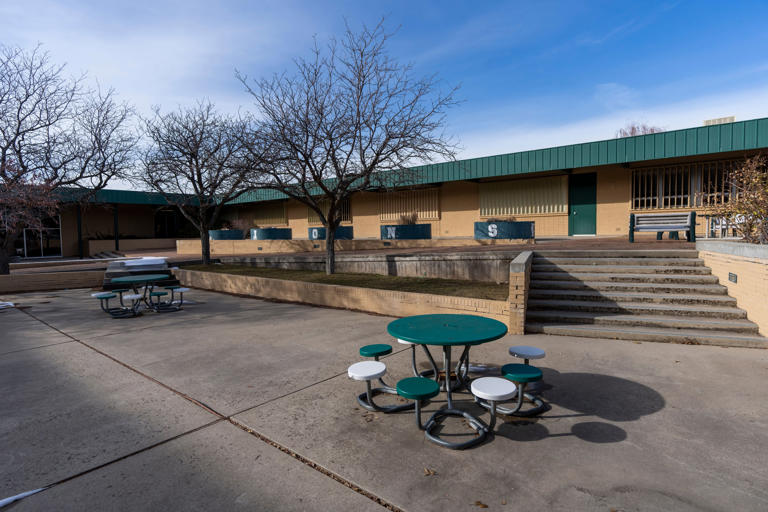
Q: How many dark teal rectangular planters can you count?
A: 5